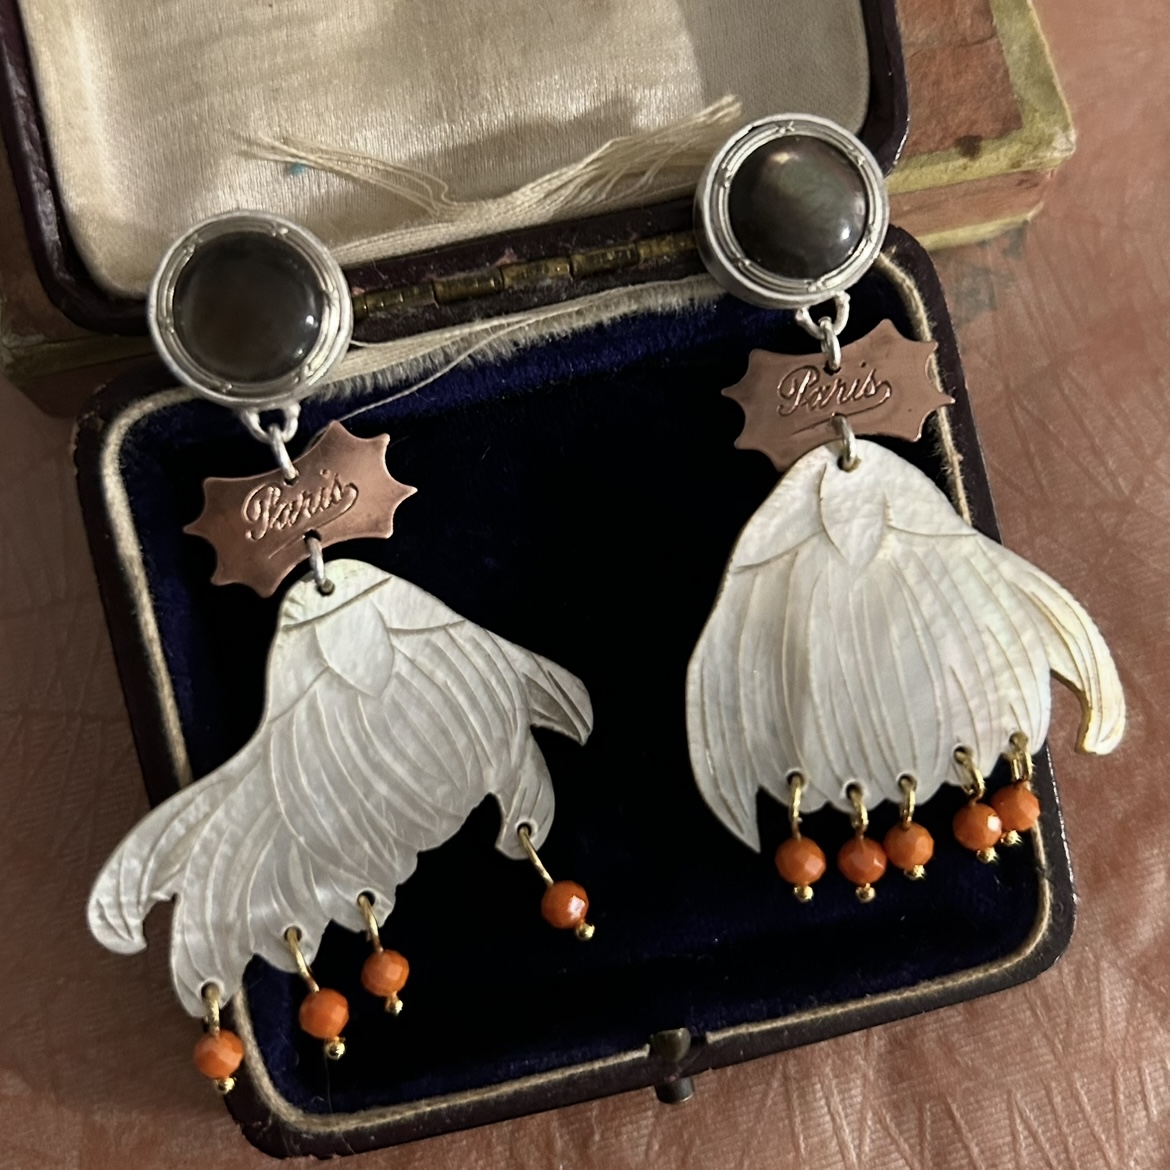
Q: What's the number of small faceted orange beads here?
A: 9